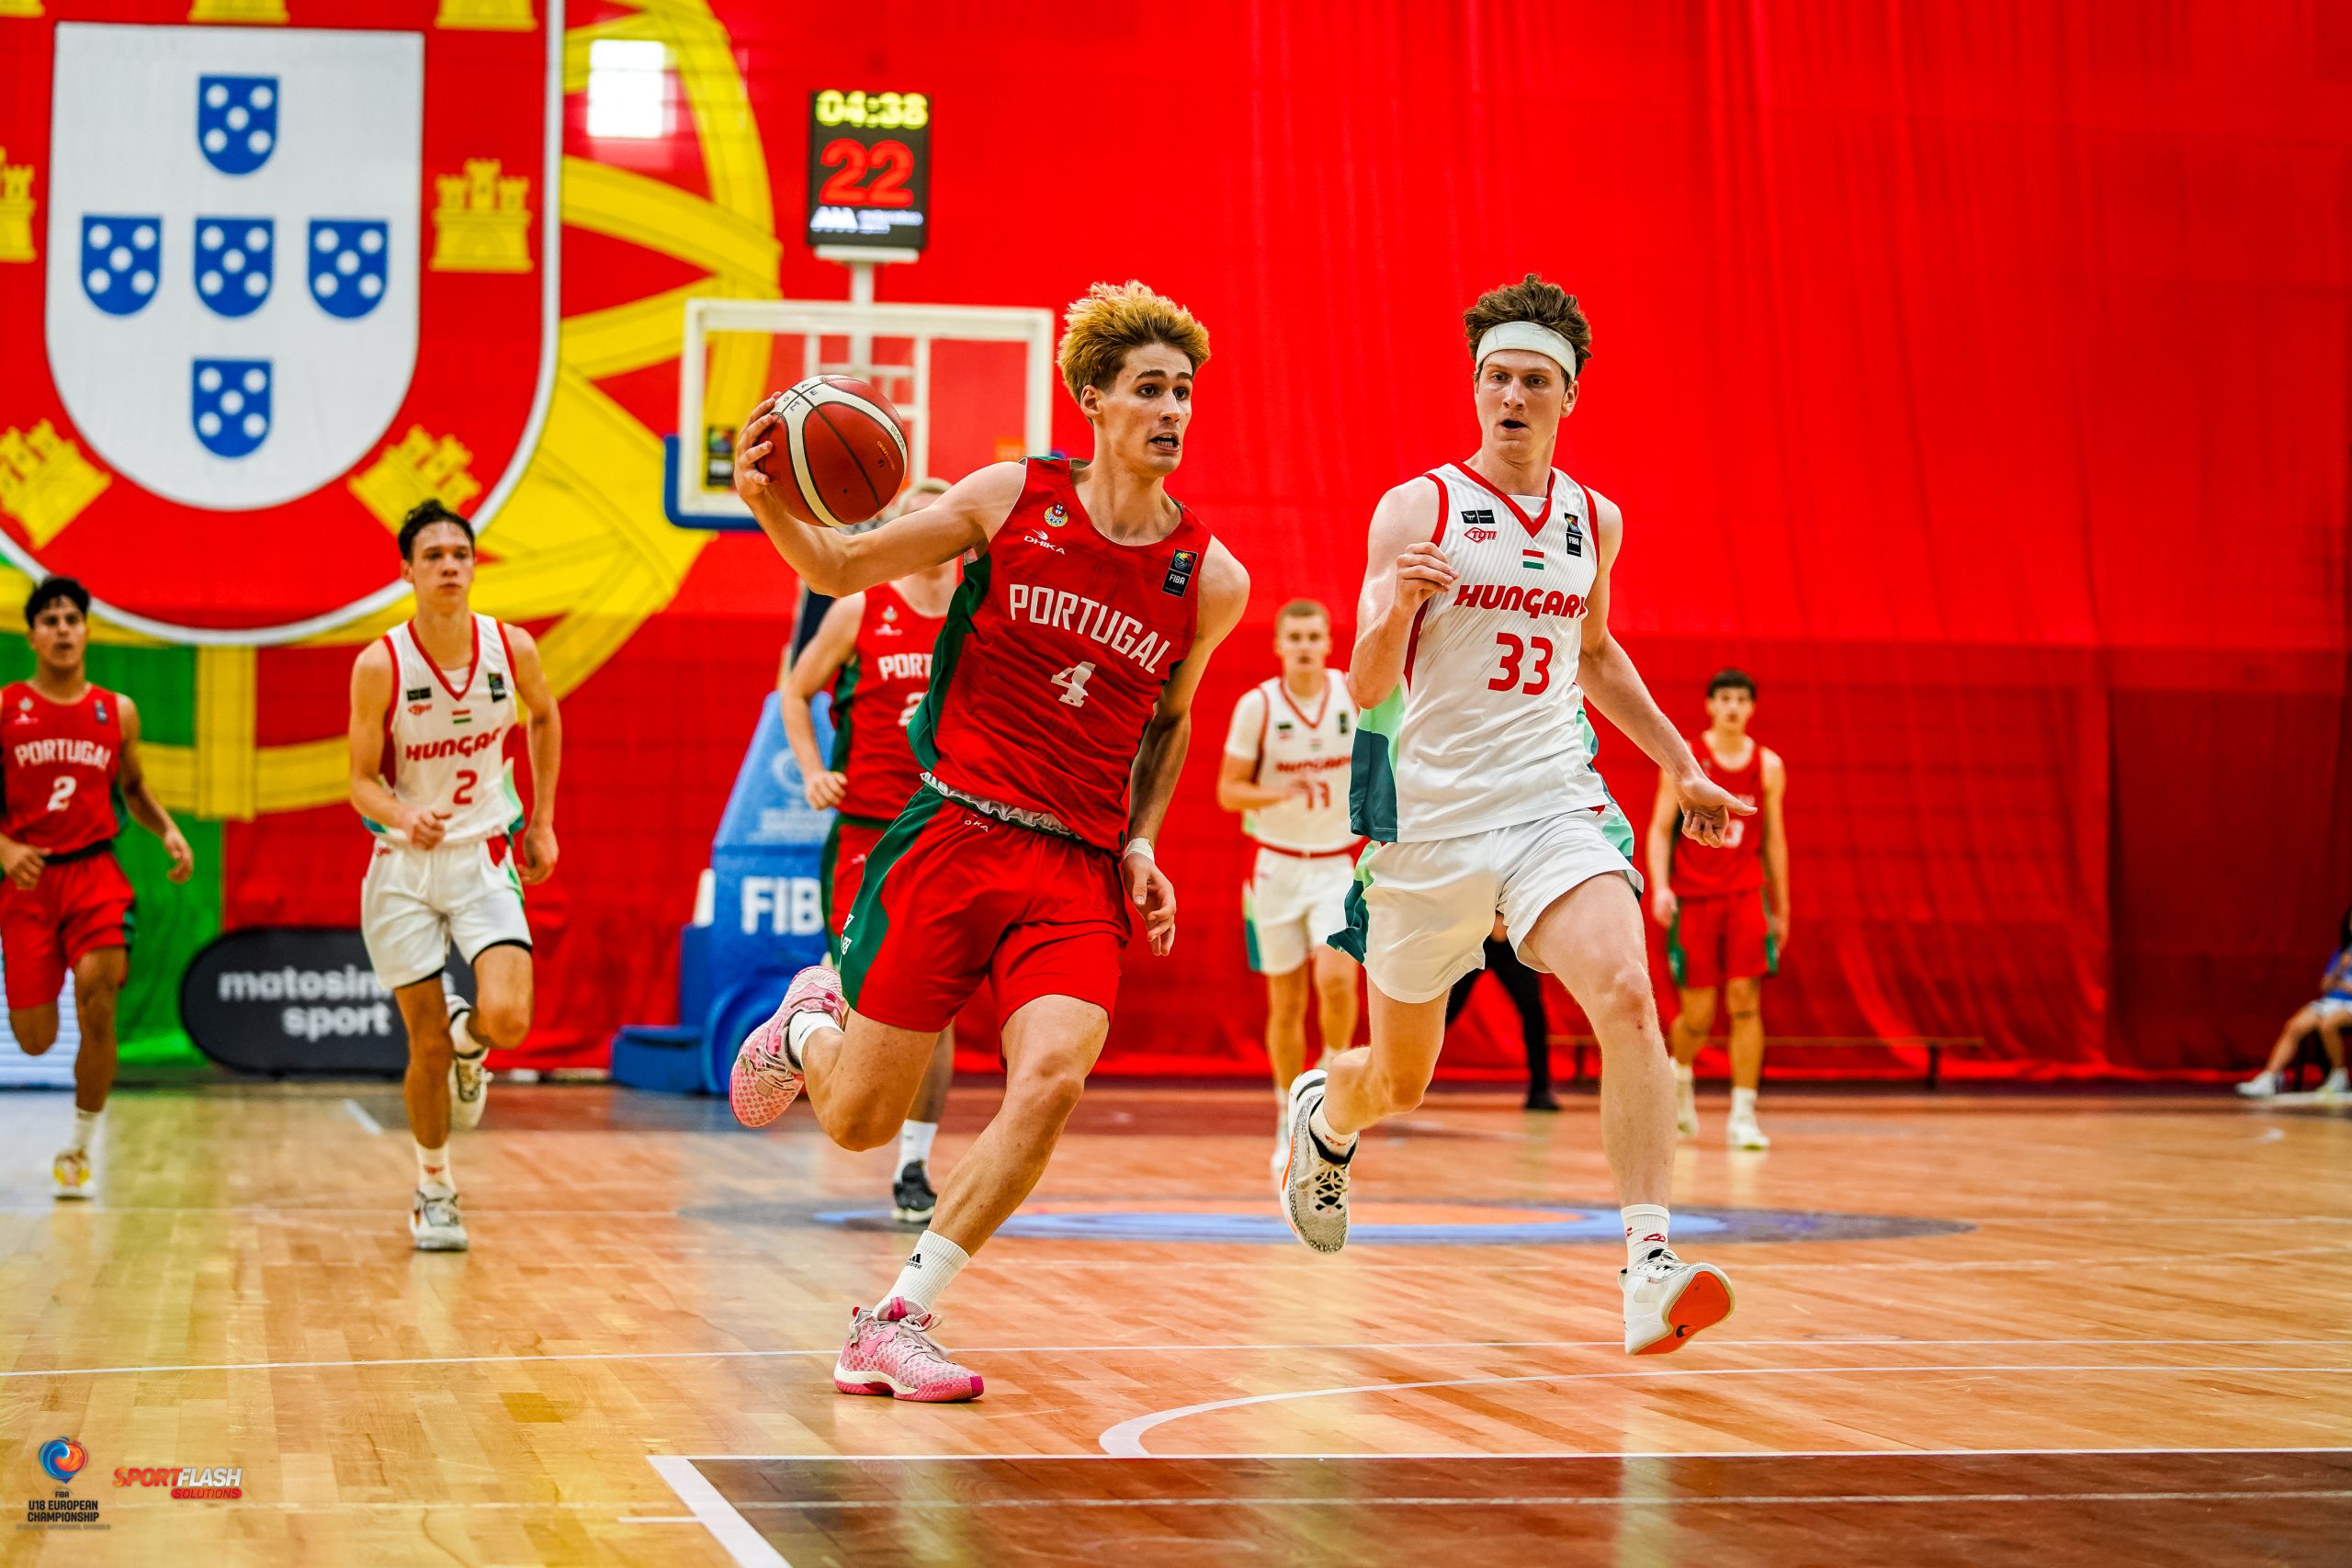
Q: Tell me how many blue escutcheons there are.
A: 5